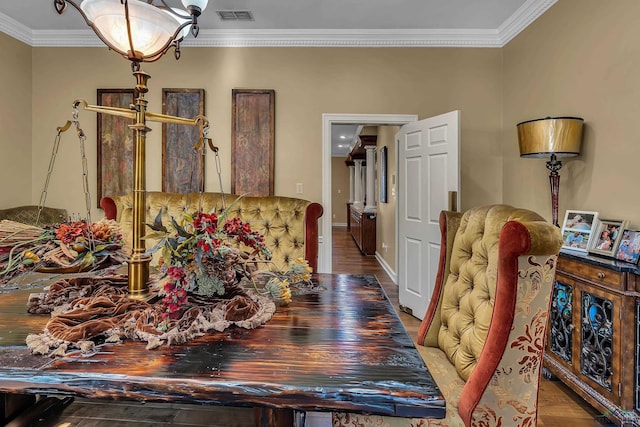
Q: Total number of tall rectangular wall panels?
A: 3